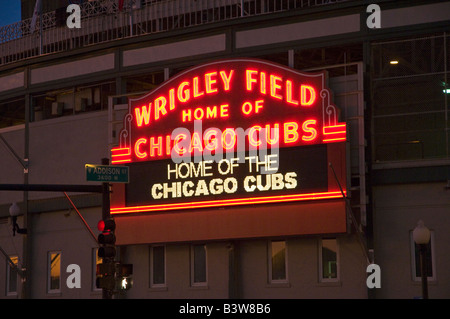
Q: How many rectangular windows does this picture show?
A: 8